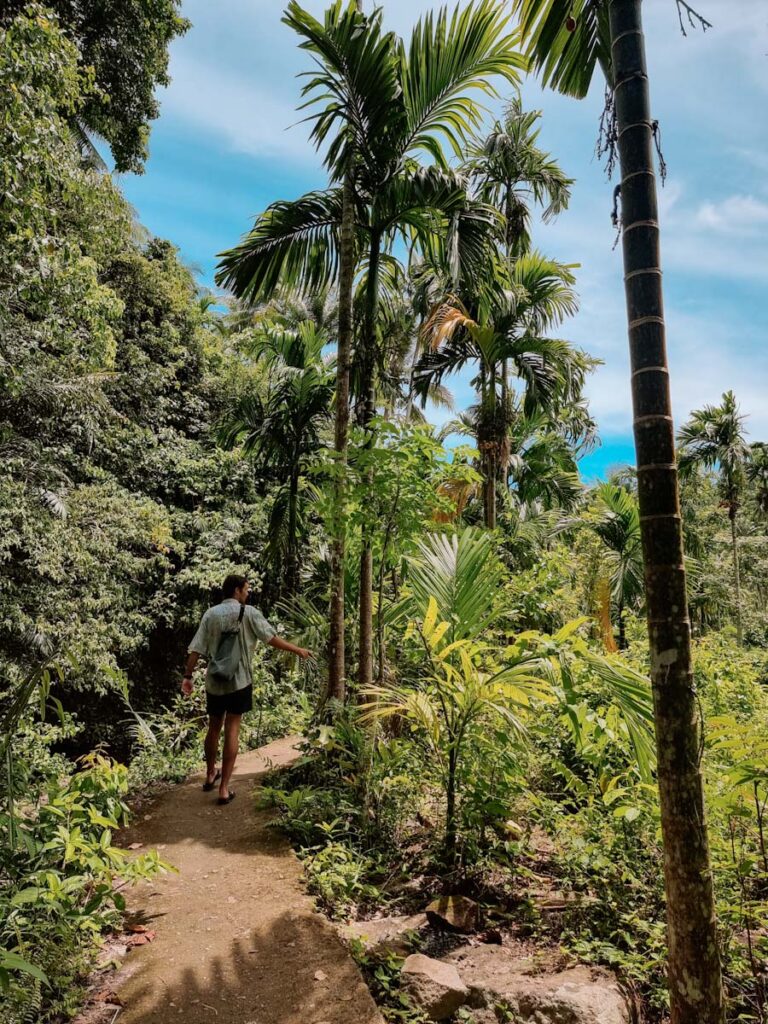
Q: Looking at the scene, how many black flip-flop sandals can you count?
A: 2